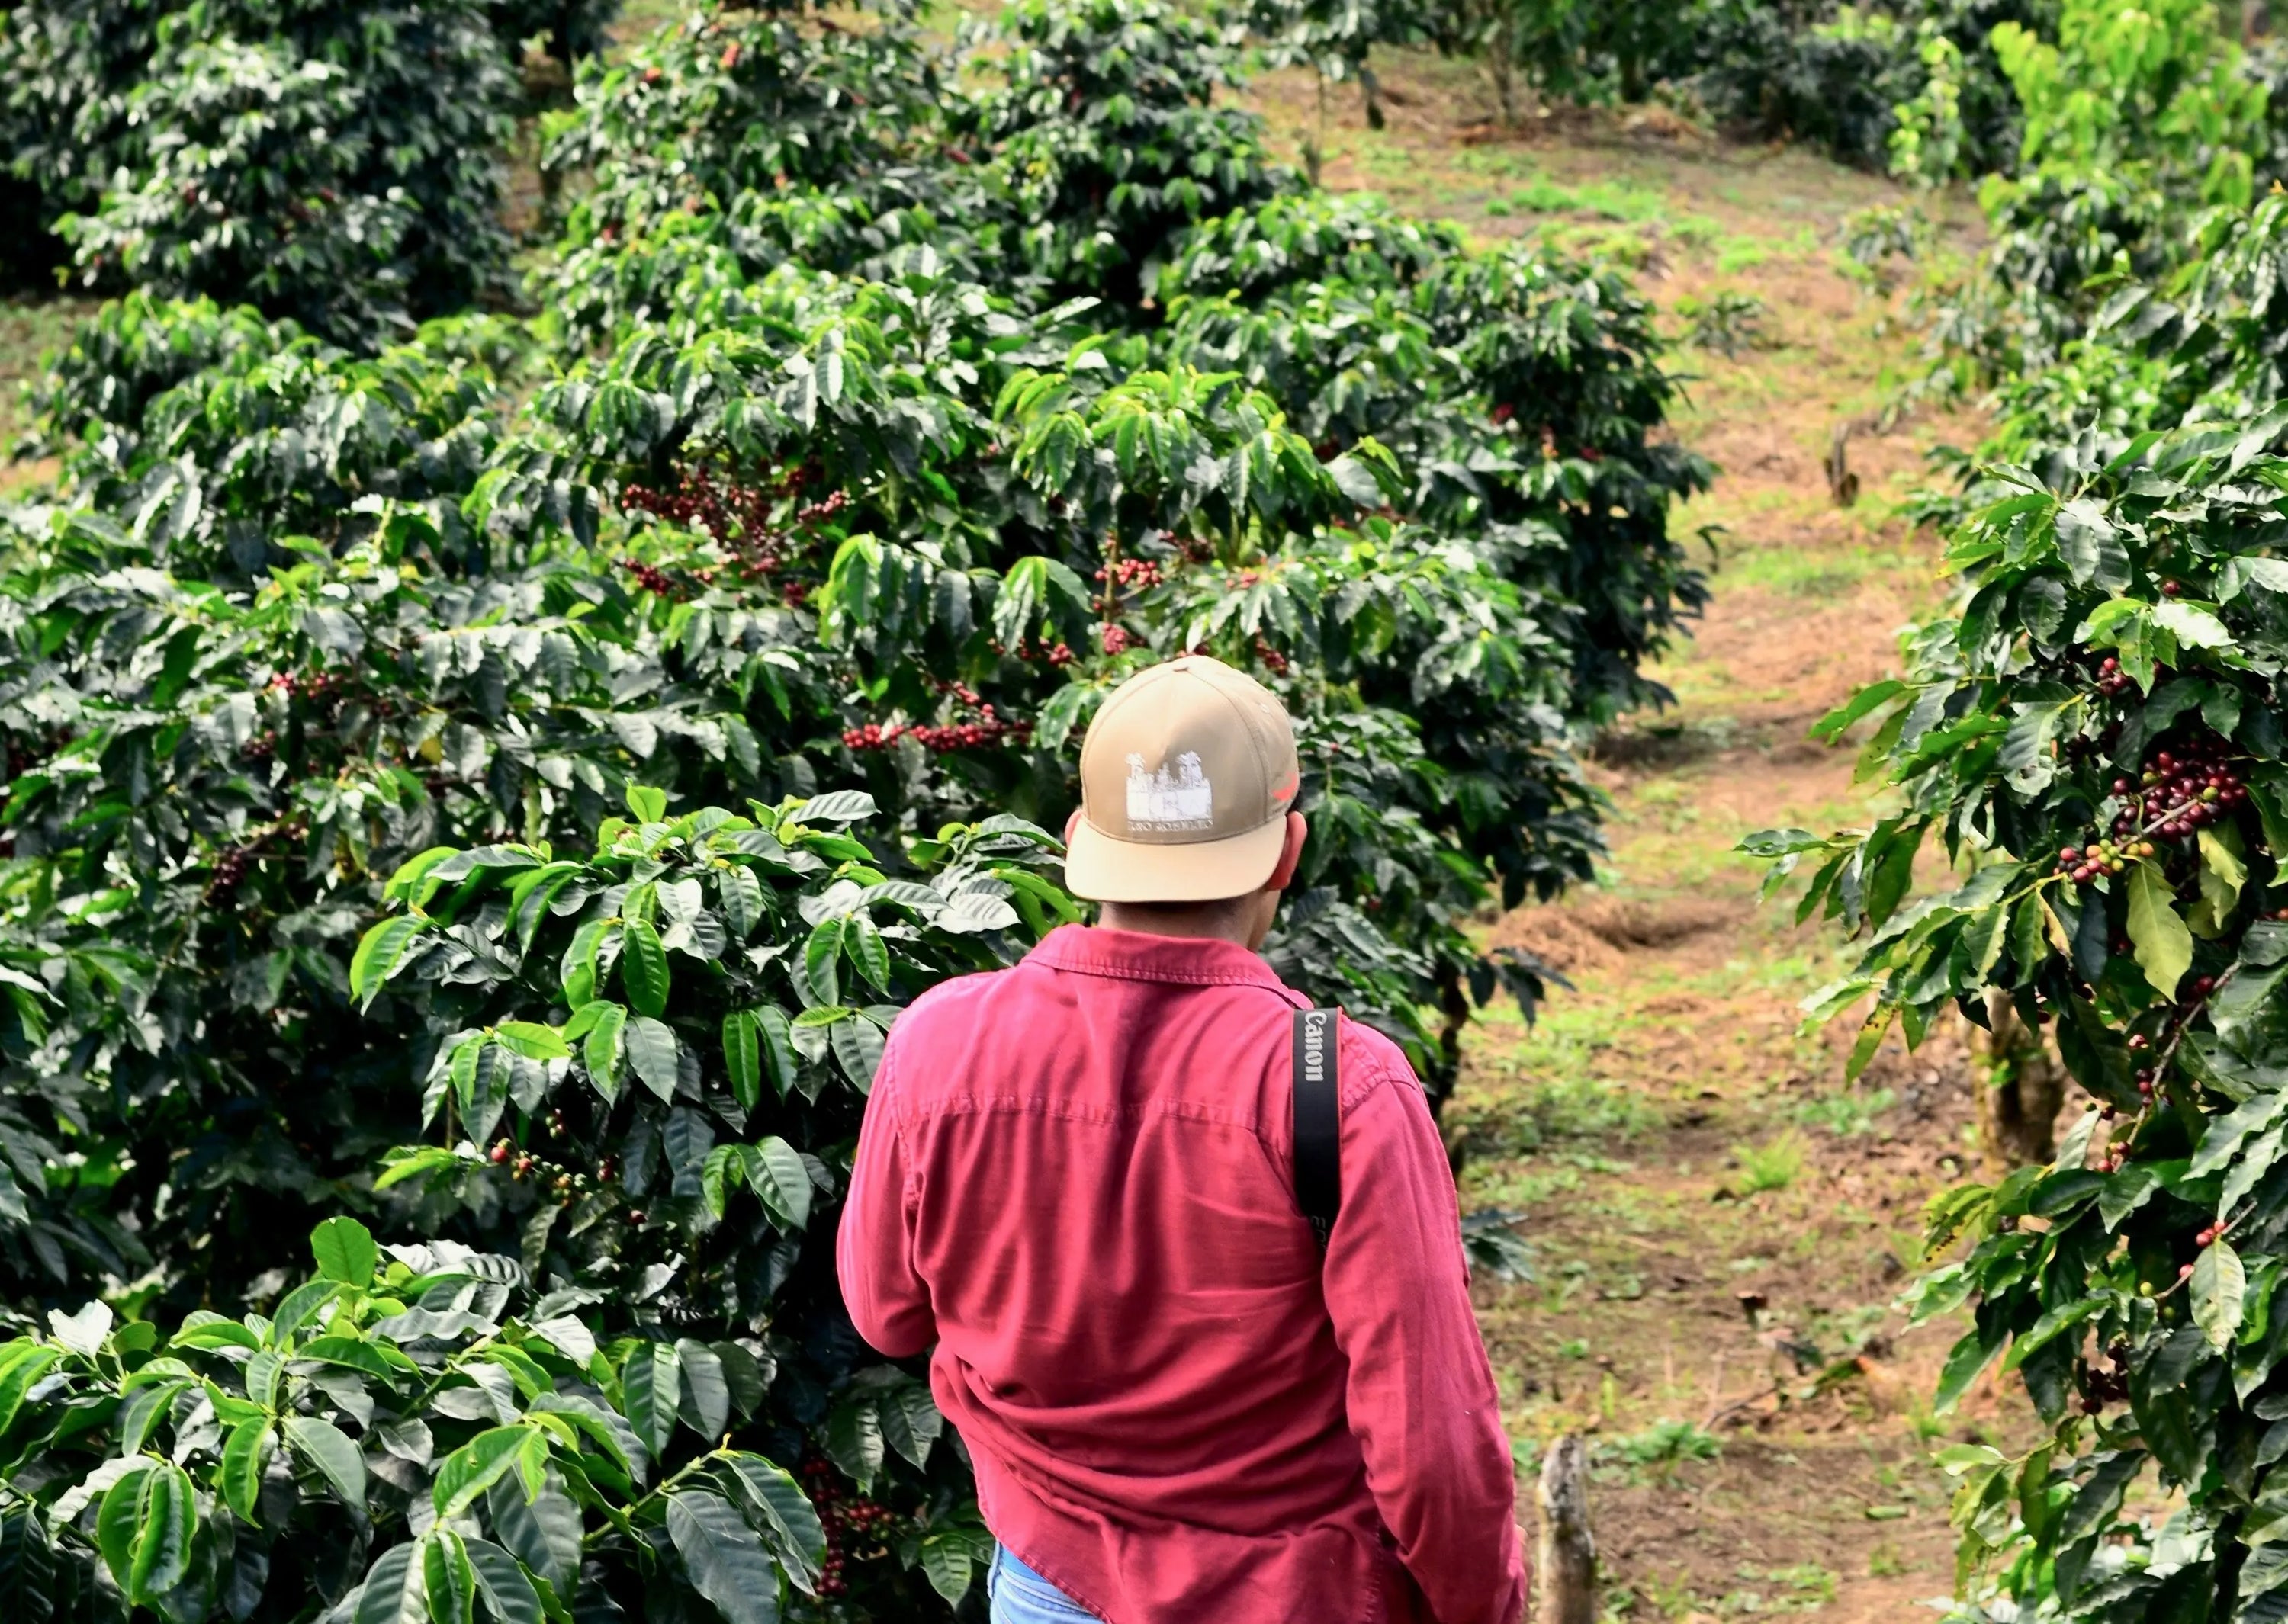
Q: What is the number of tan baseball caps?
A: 1